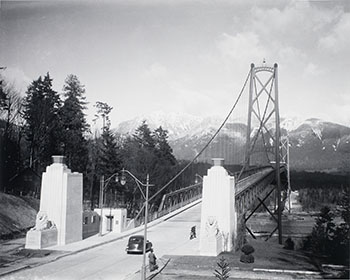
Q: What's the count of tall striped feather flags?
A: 0